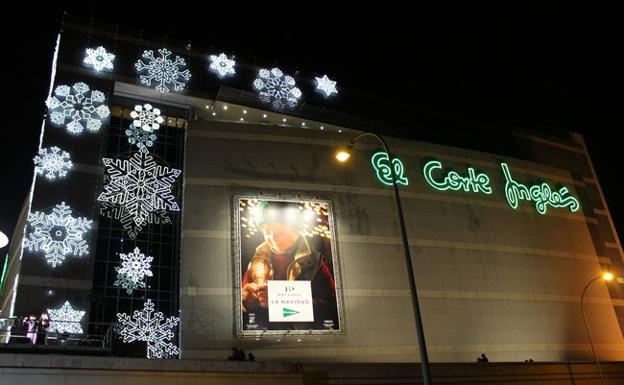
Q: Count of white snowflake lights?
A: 13